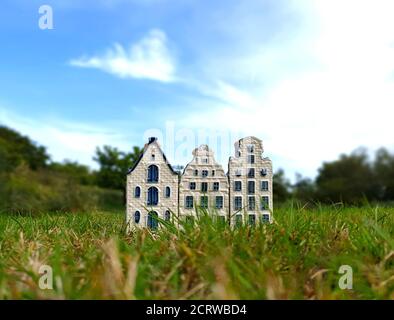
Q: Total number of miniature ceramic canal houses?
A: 3